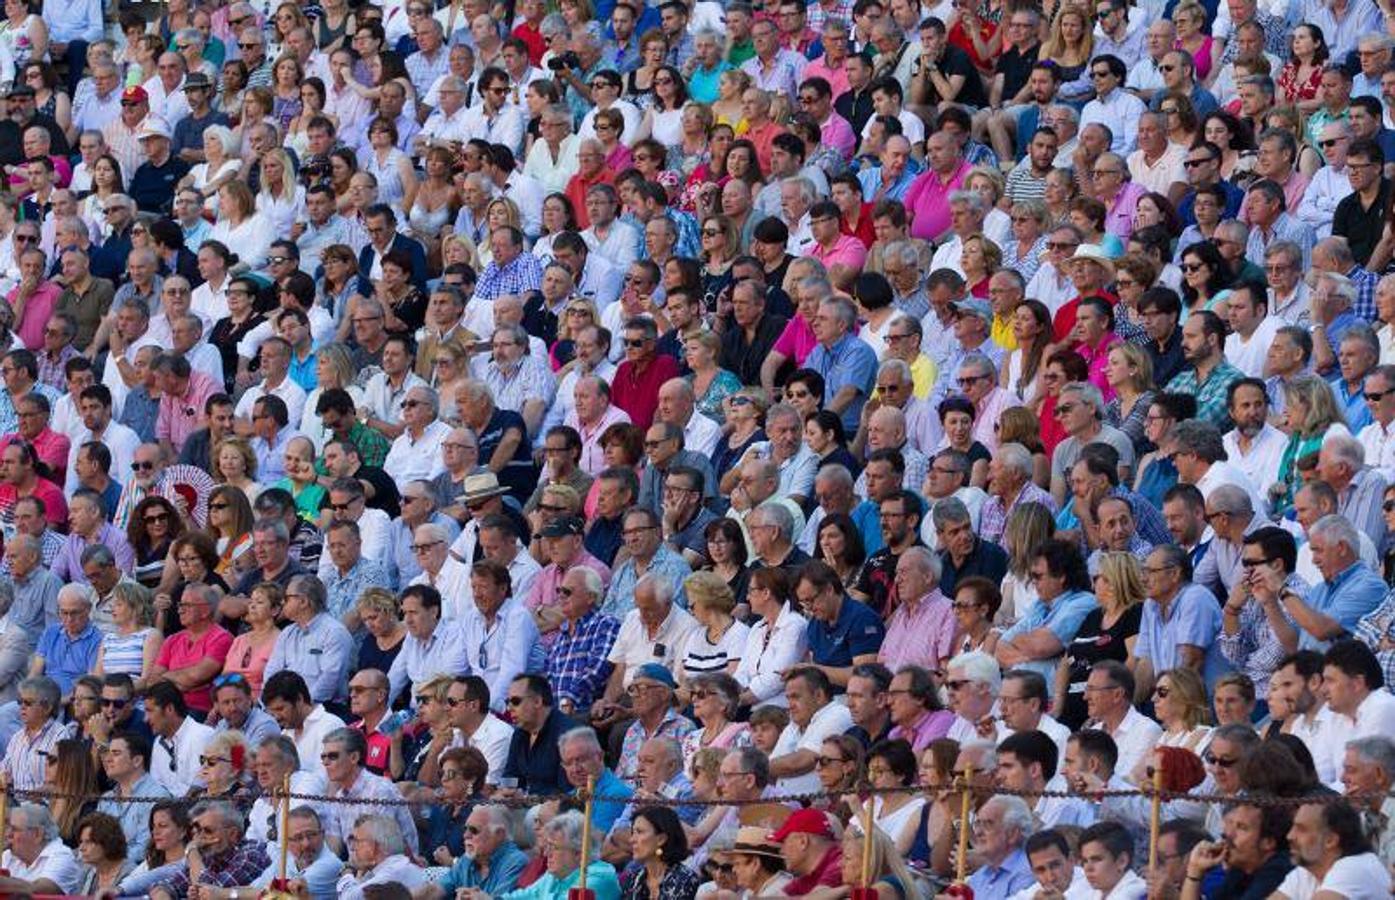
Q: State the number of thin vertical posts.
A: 6